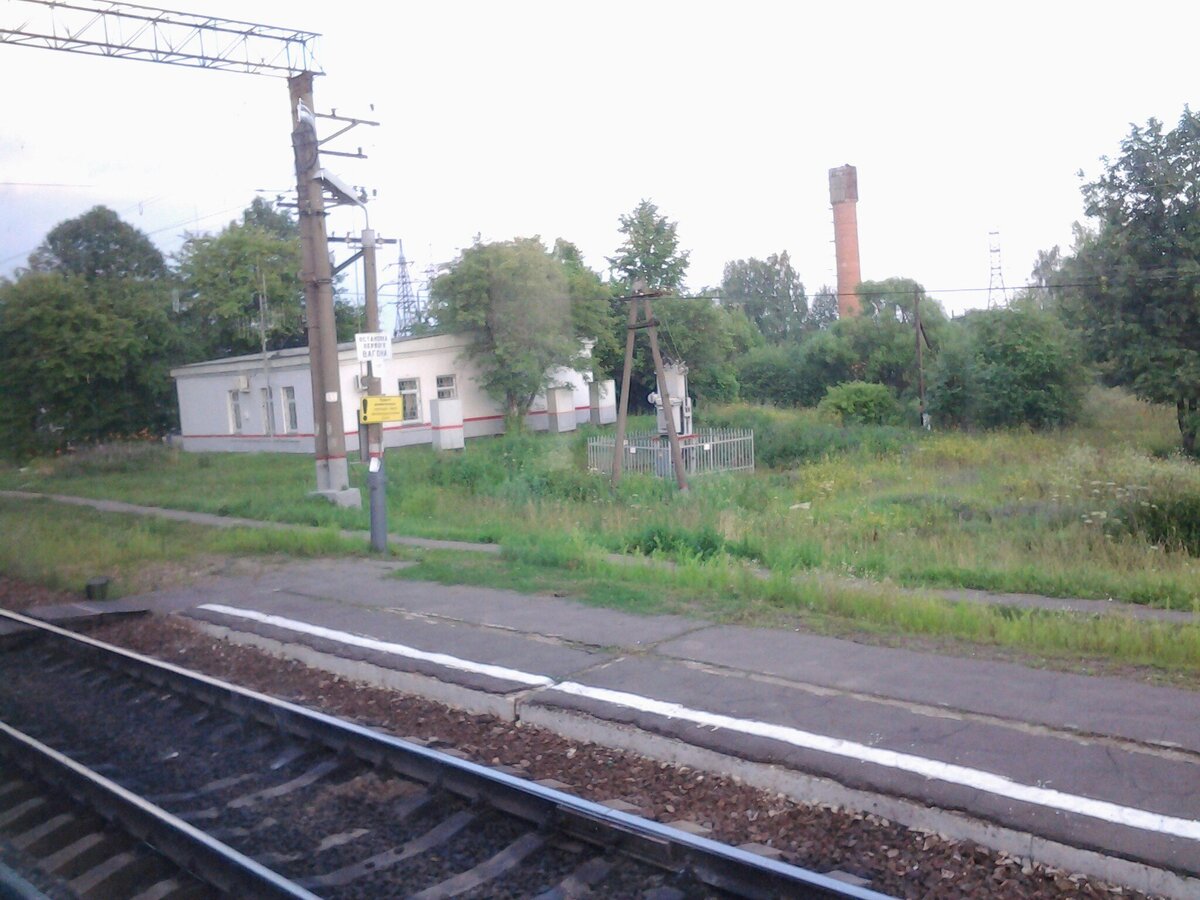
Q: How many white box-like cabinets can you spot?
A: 3